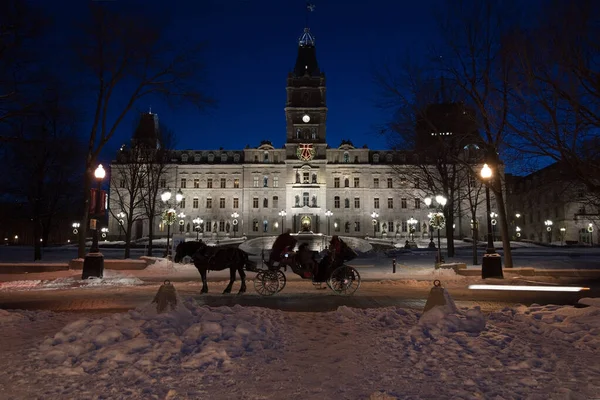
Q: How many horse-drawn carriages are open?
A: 1